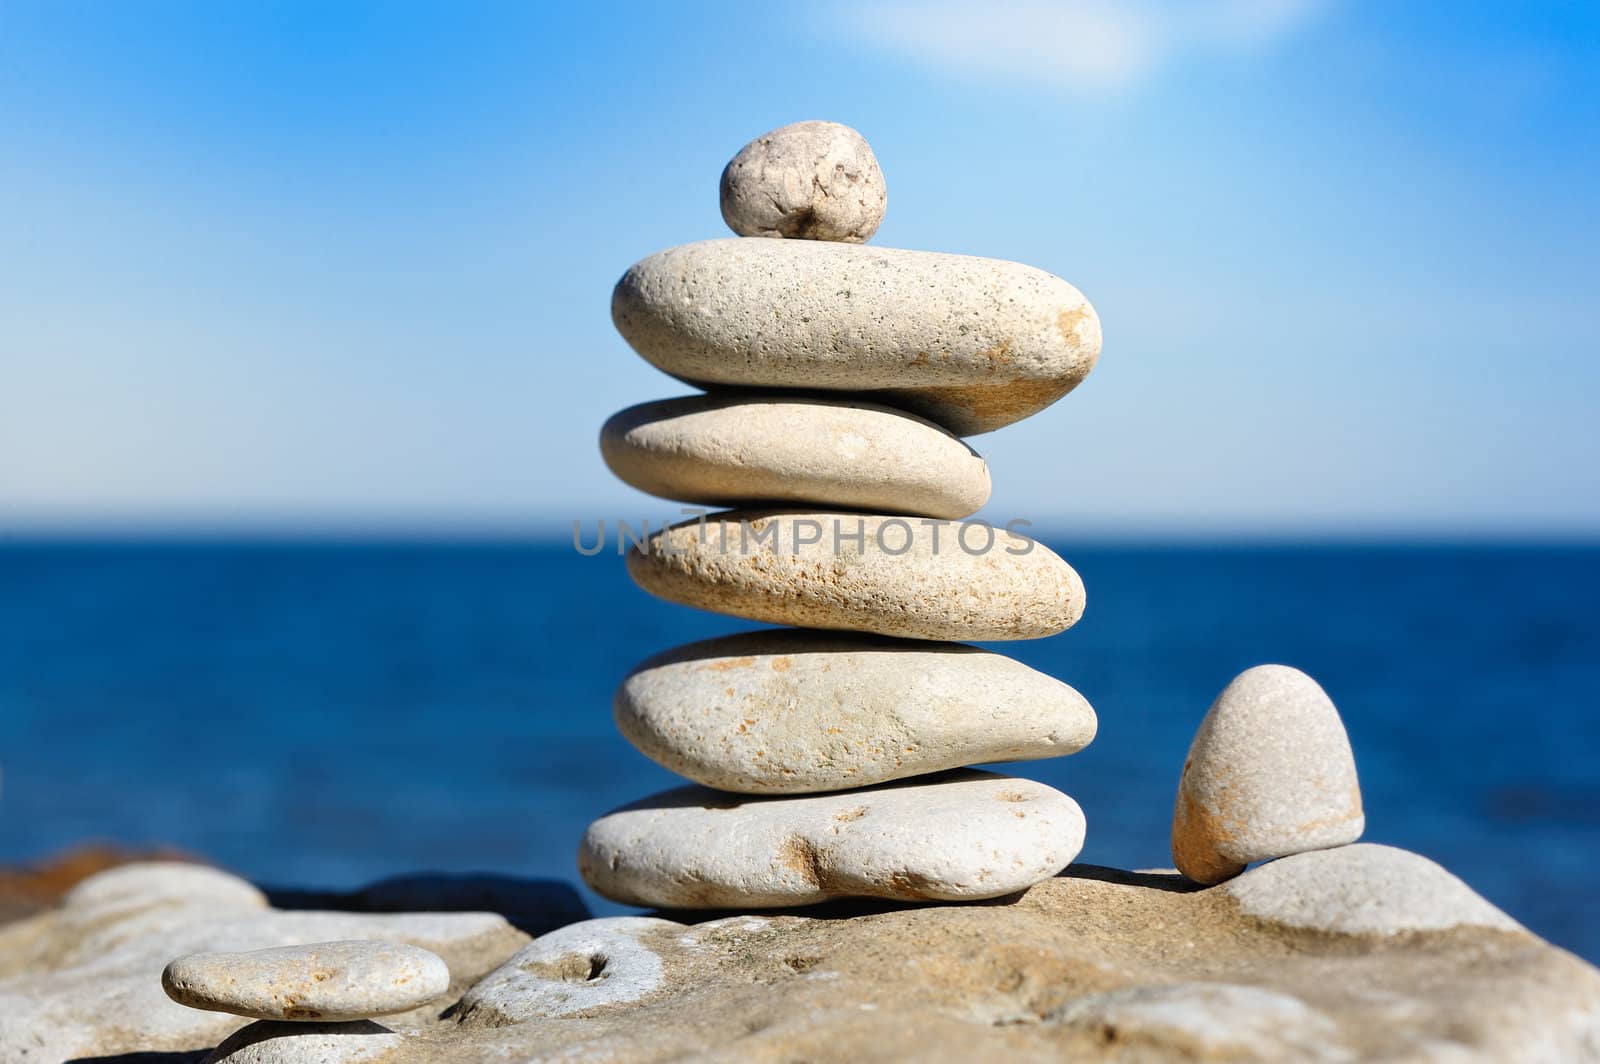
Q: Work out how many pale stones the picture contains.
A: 8